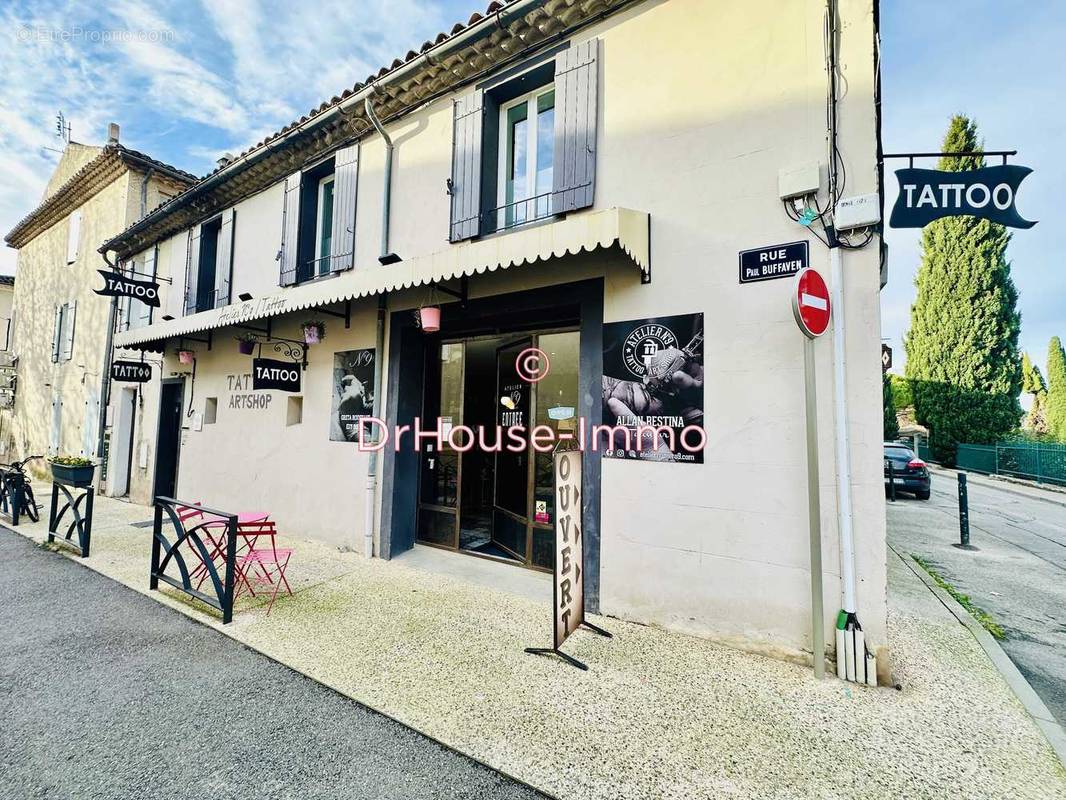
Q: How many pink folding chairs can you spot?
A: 2